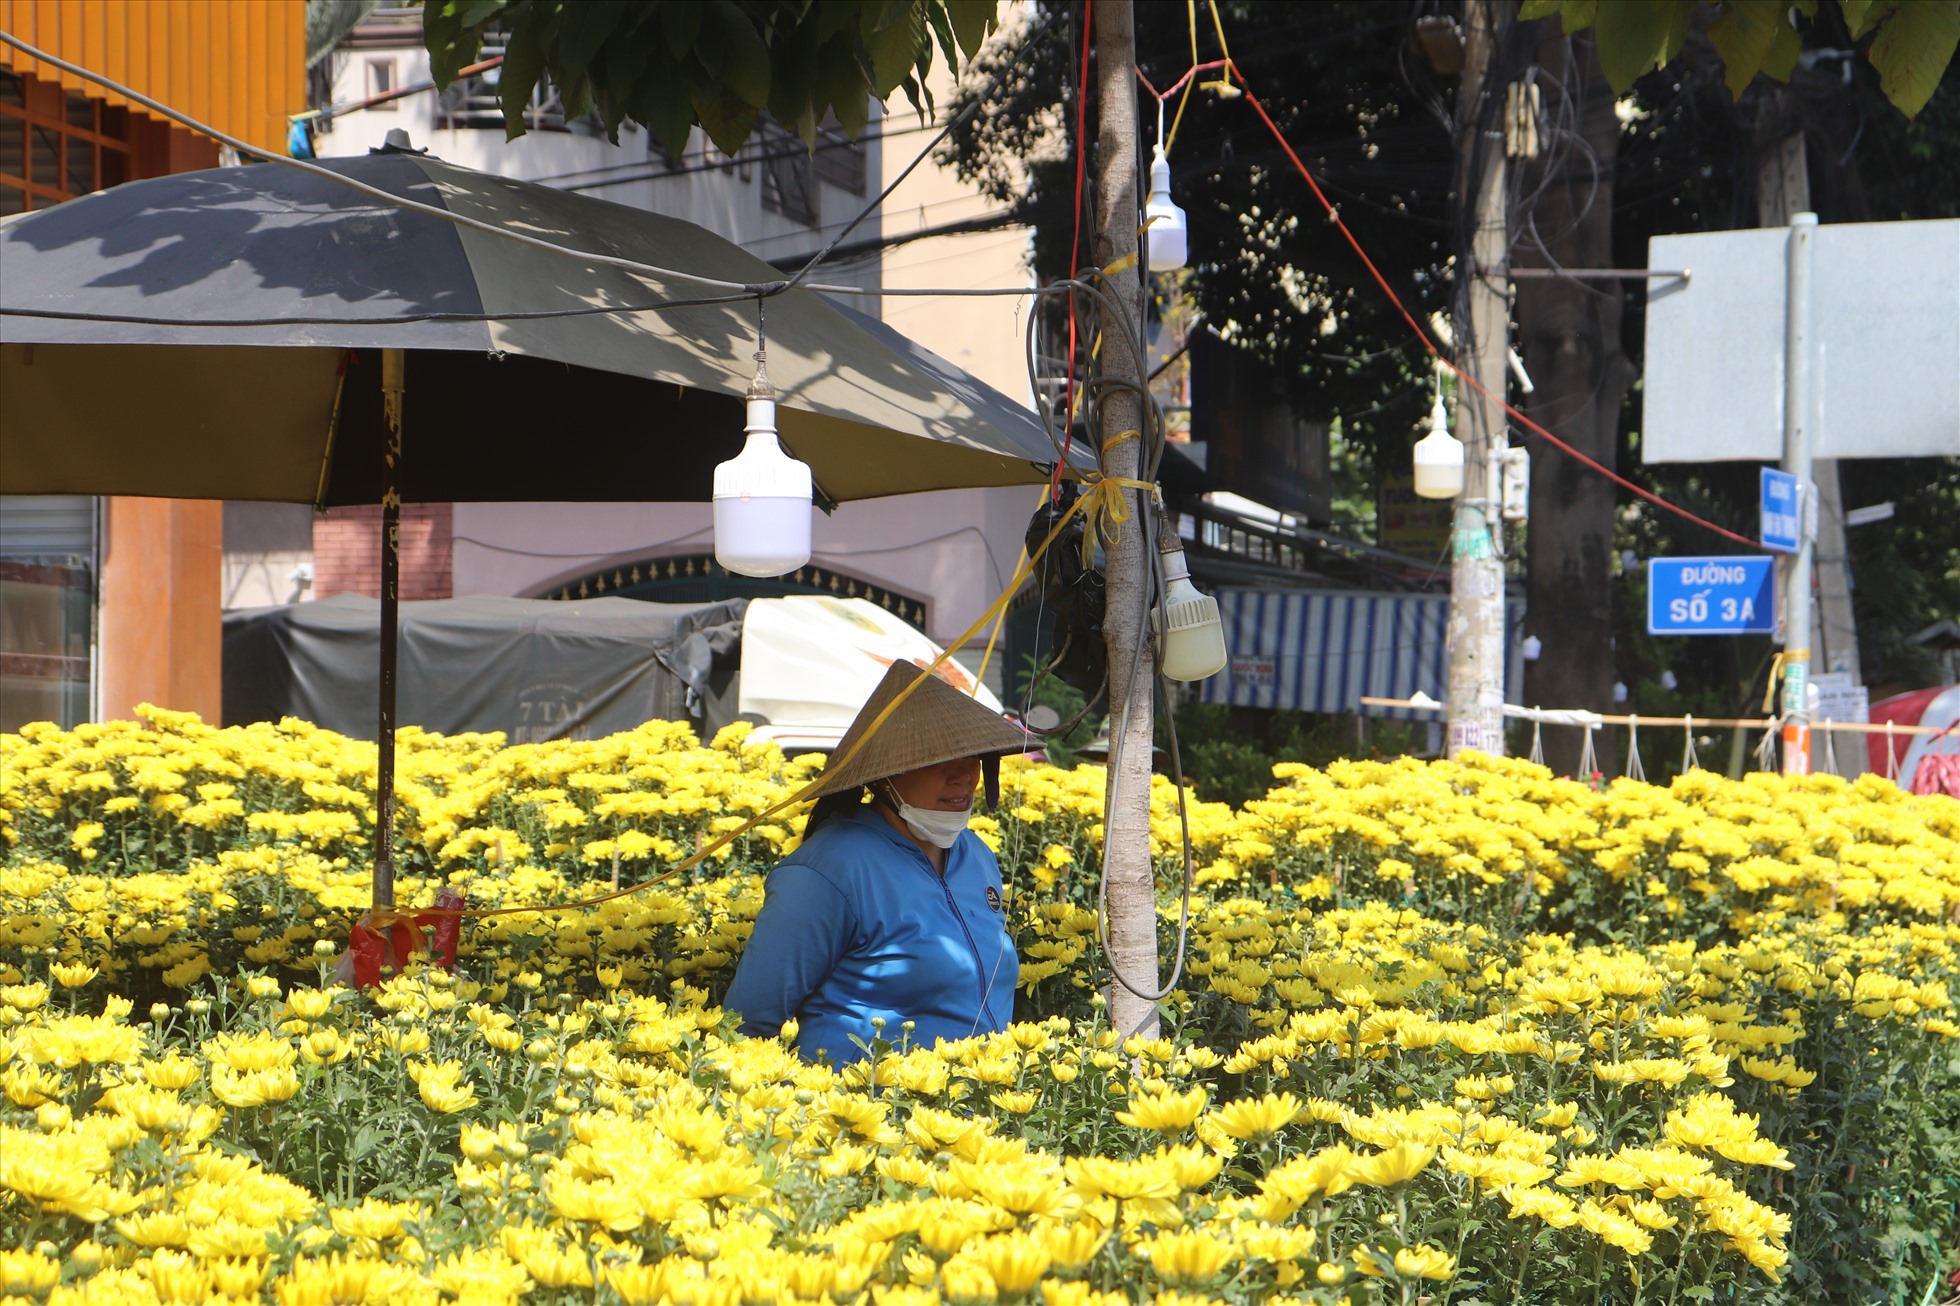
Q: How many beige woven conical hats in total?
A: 1